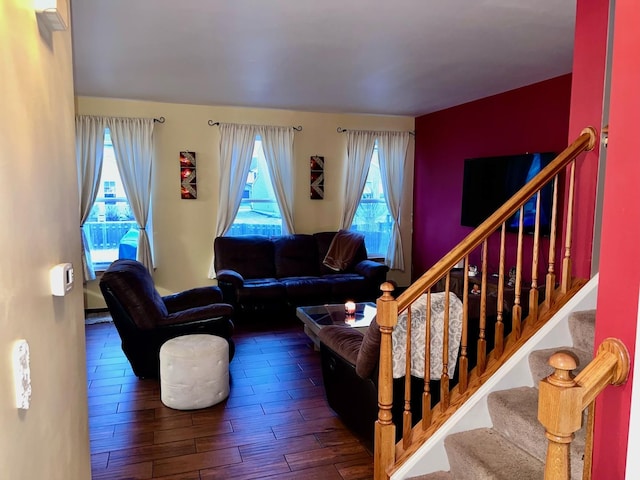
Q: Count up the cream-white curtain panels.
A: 6